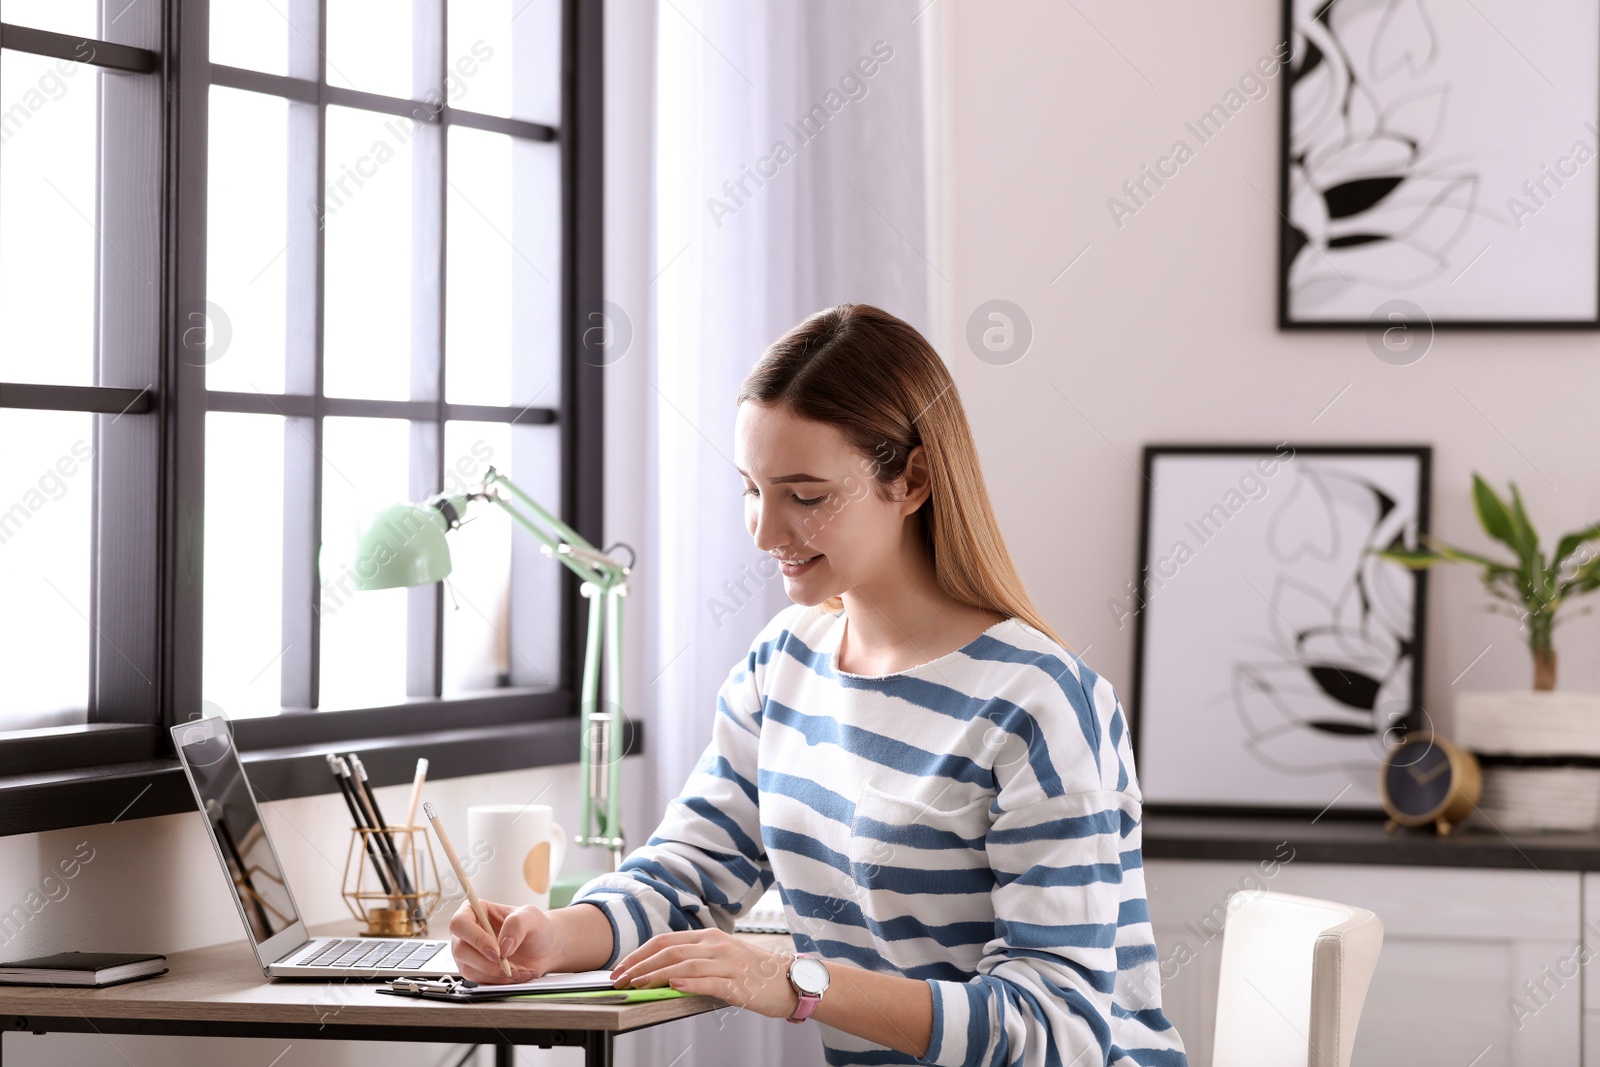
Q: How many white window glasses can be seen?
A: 12